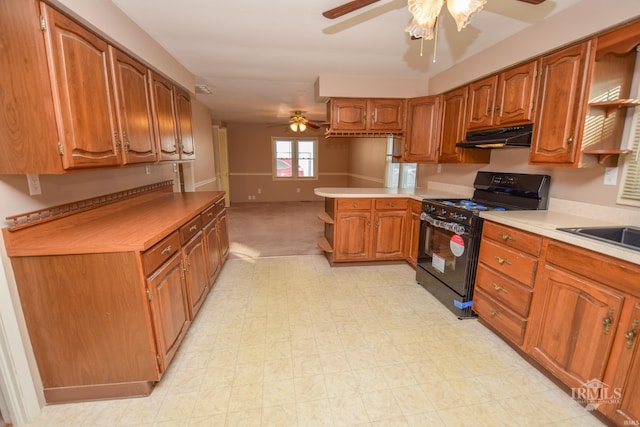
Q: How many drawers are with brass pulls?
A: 10